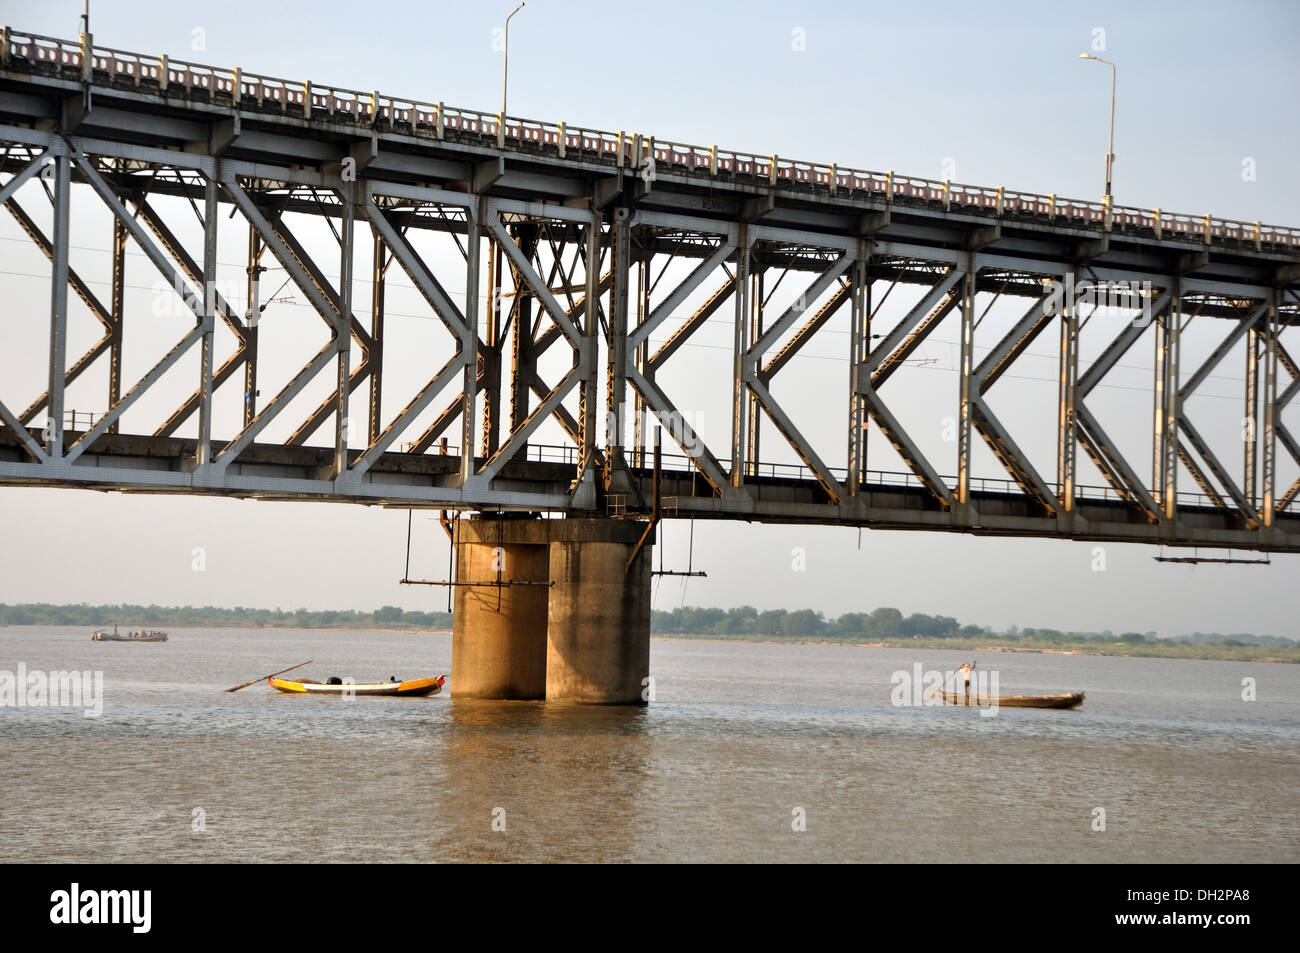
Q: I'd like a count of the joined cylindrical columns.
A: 2